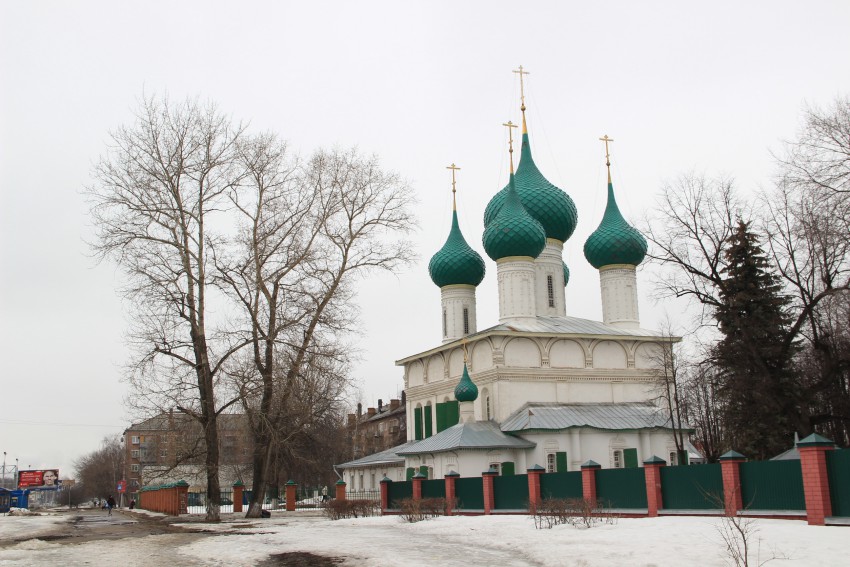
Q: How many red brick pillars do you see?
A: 13